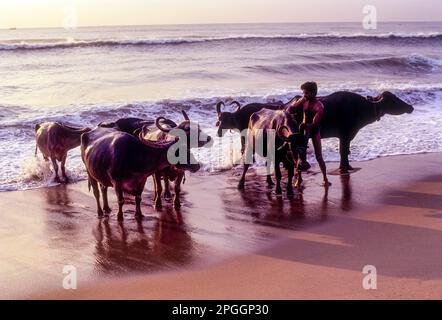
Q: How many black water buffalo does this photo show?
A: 7